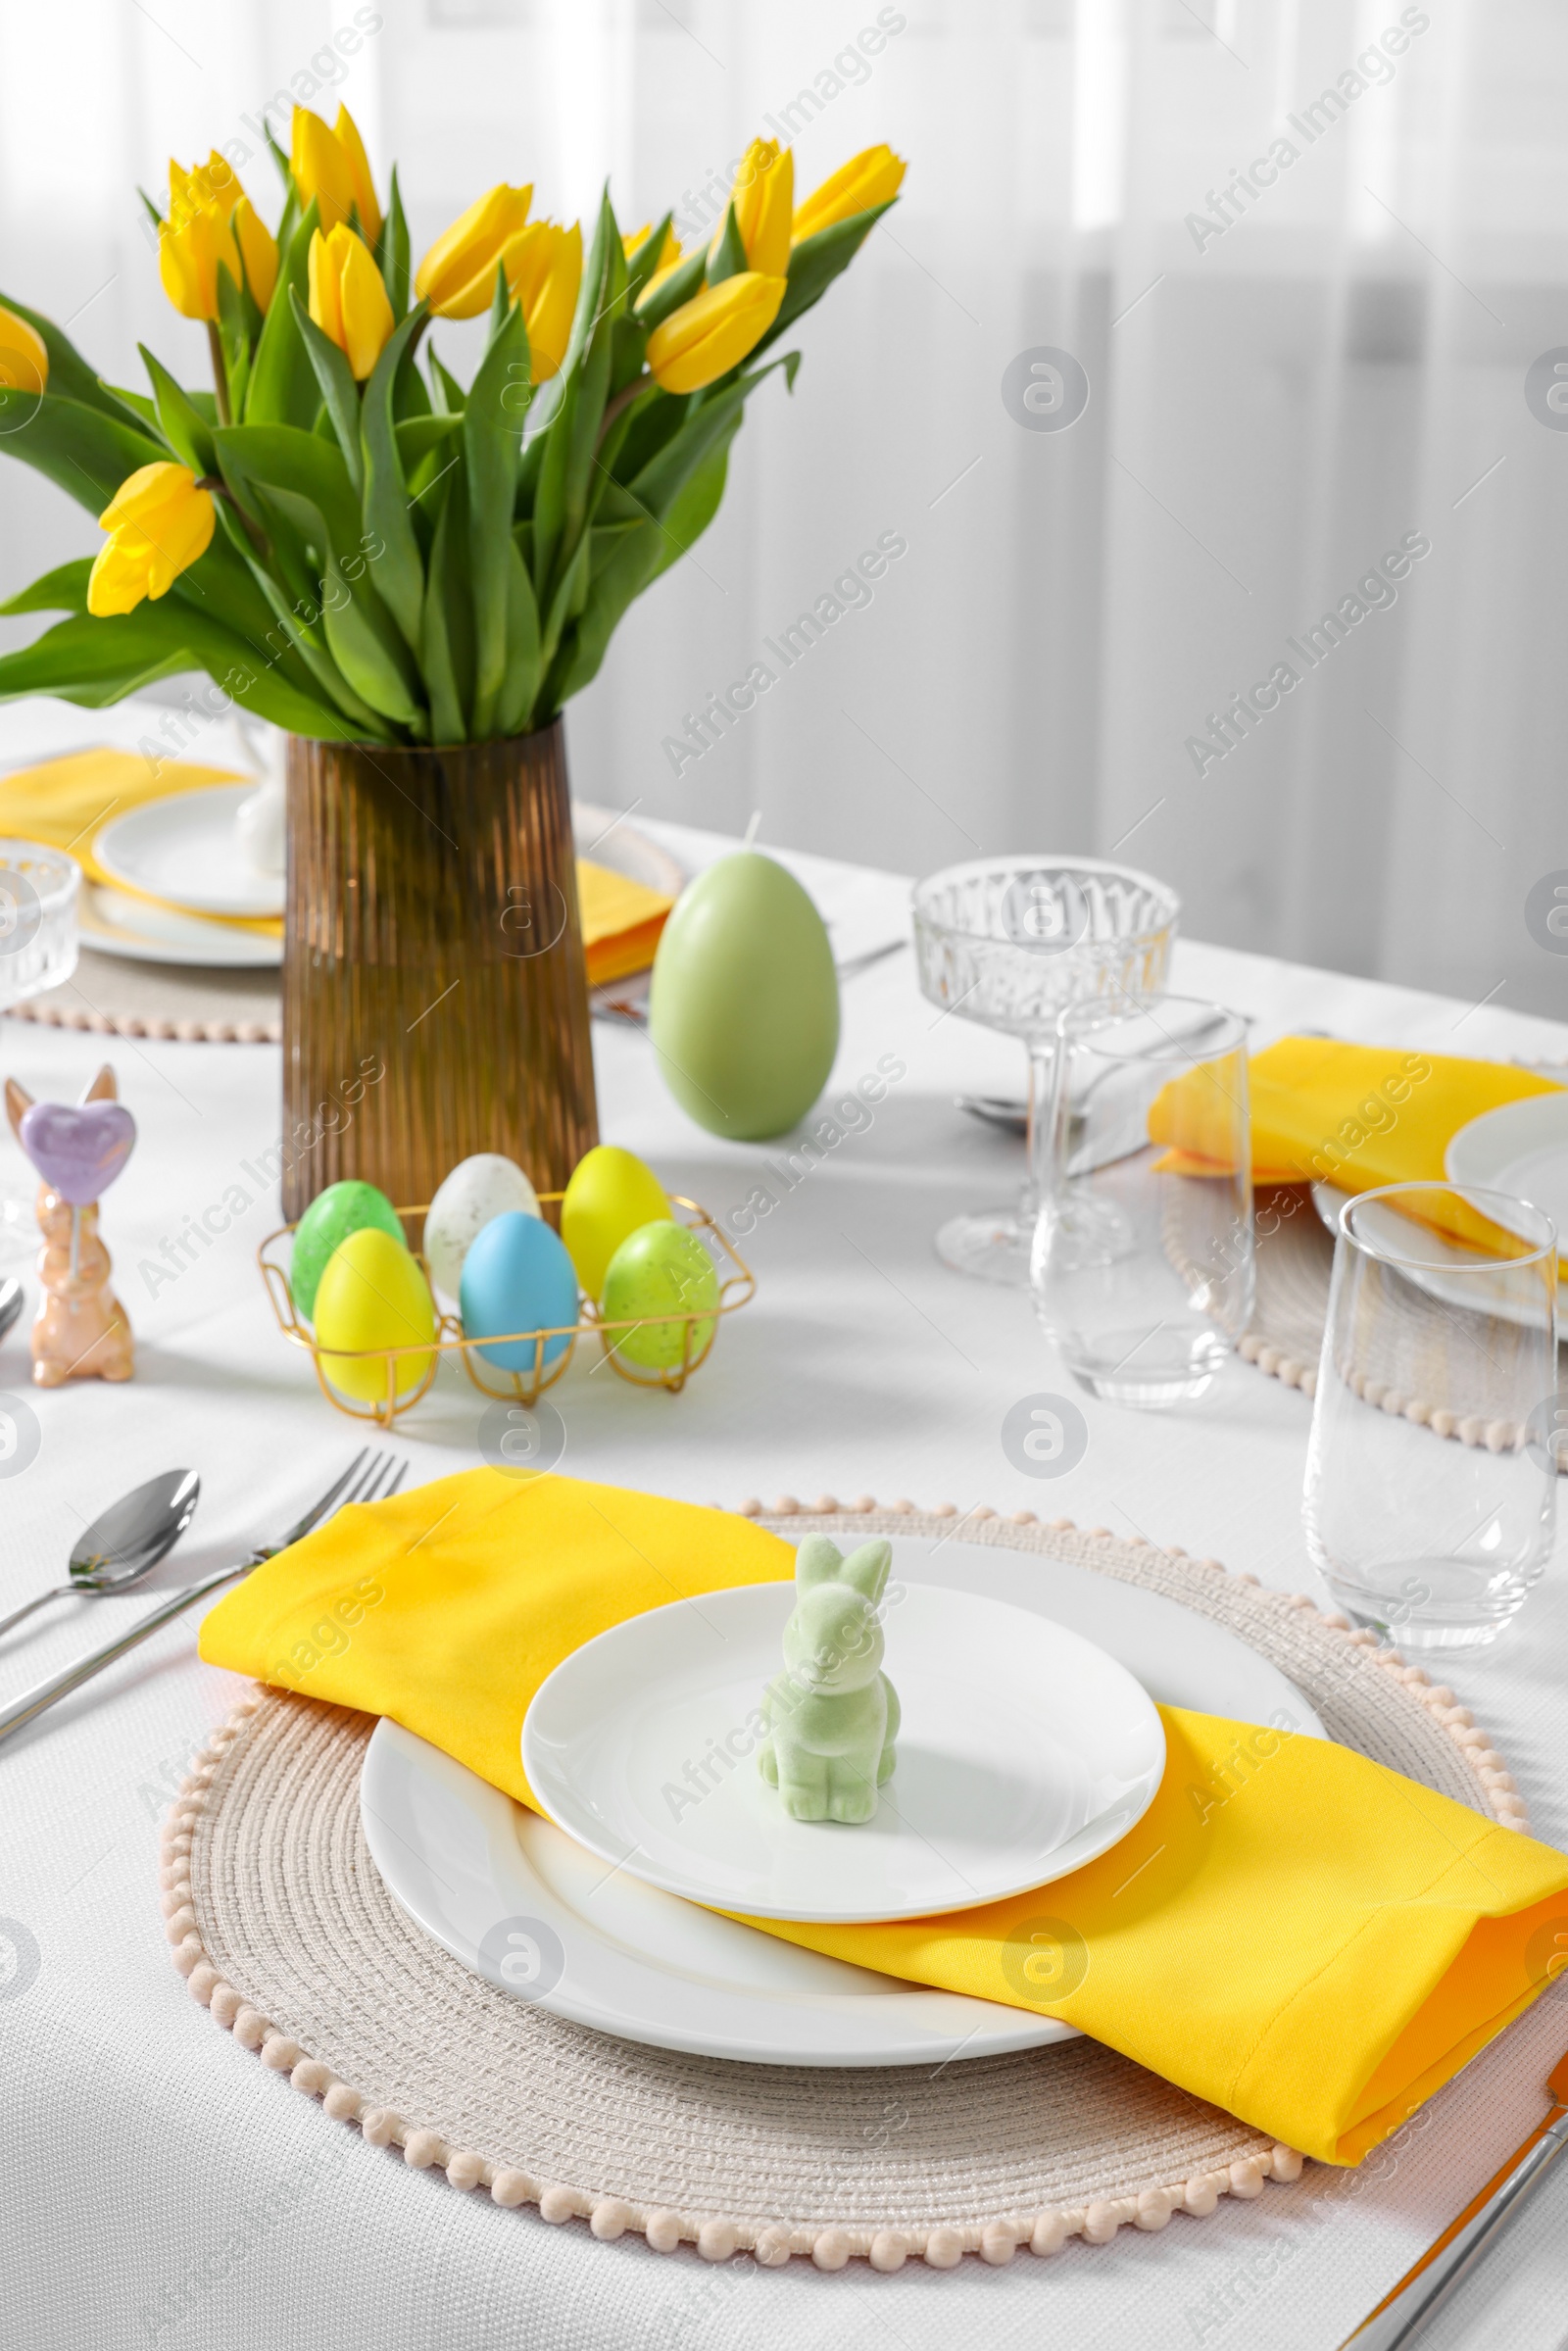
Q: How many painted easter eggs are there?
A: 6